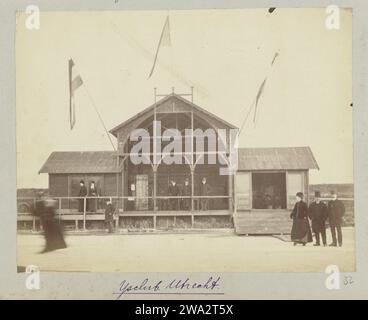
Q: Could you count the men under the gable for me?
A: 3